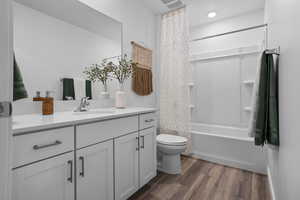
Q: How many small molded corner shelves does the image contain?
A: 4